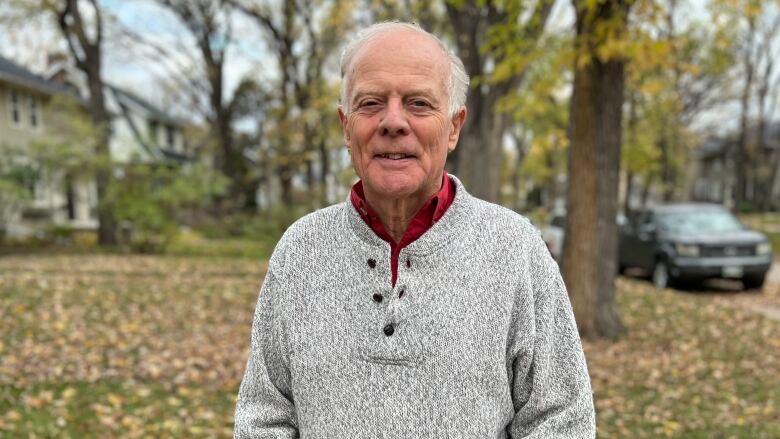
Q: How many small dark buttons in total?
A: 3